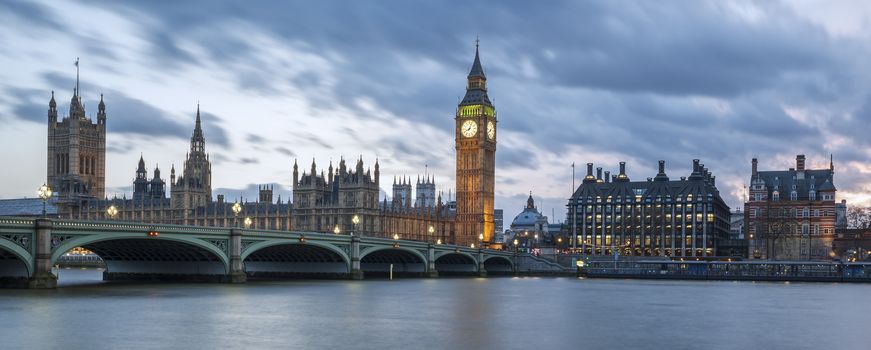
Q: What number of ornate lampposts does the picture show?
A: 12